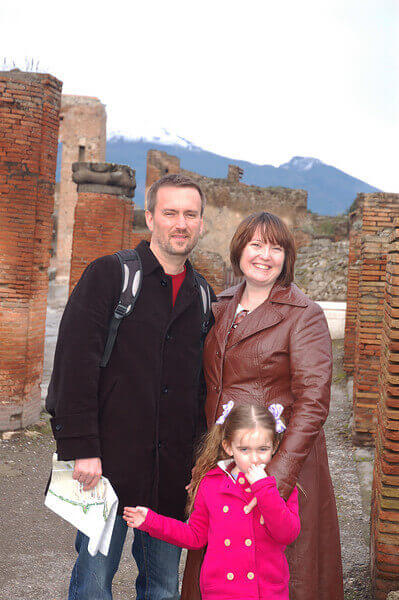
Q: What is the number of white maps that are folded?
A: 1